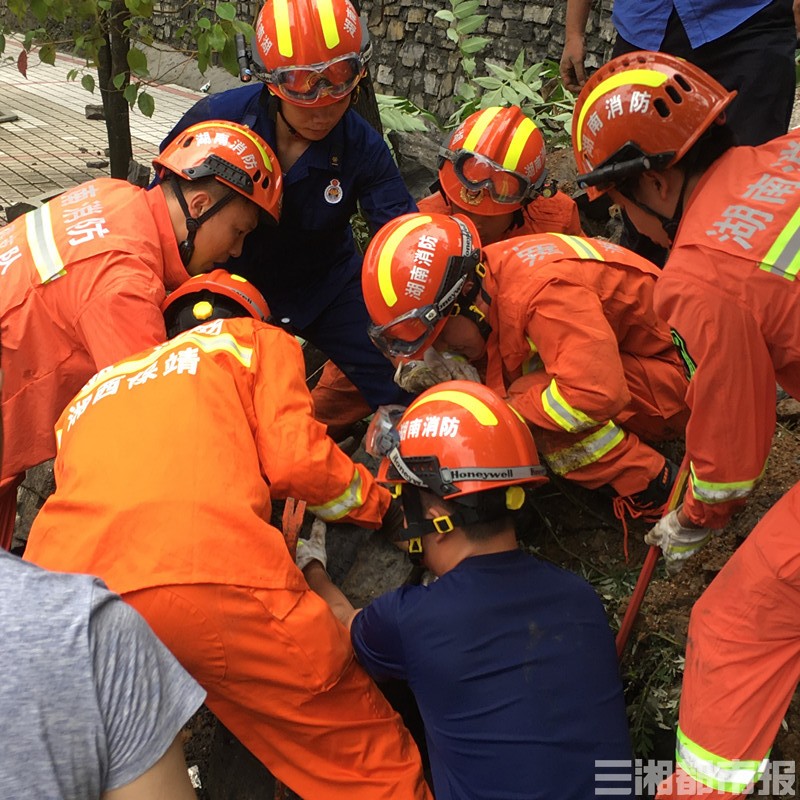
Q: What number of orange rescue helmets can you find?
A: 7